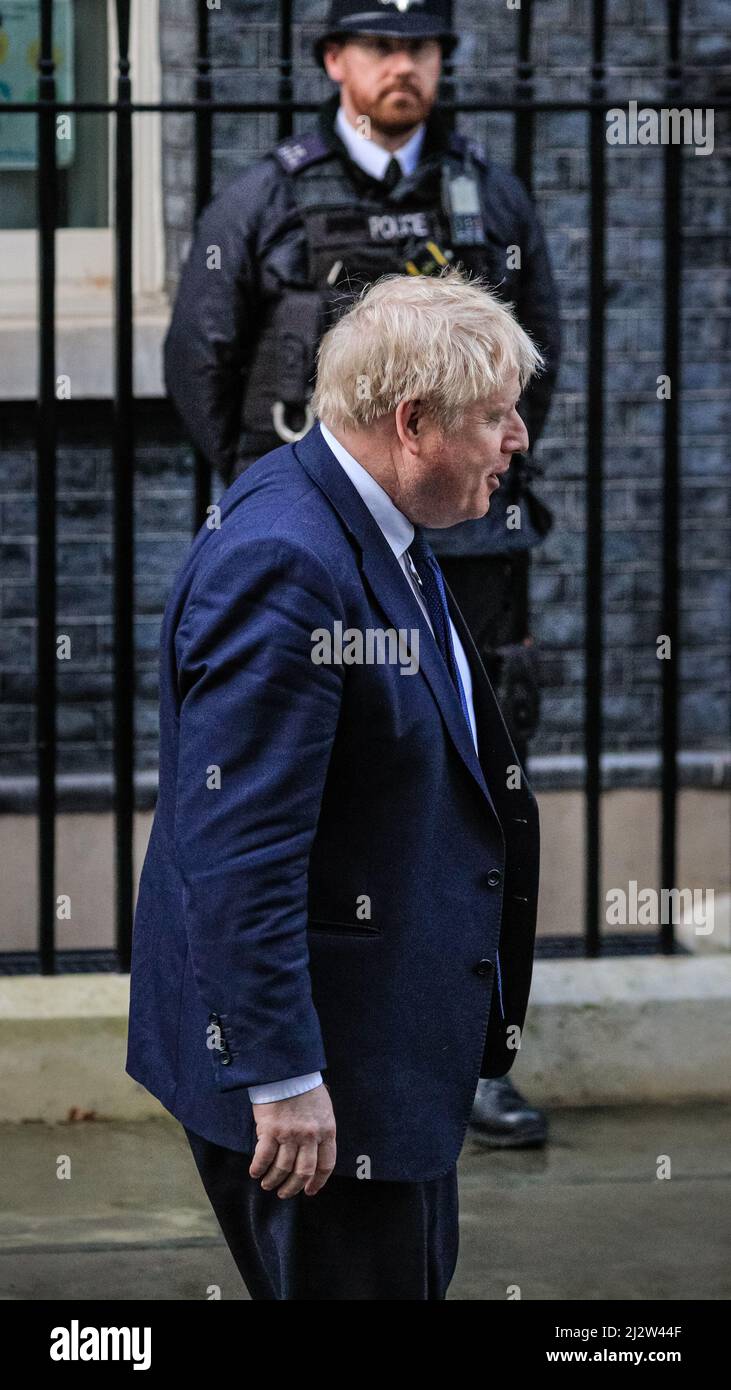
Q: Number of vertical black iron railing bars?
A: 8